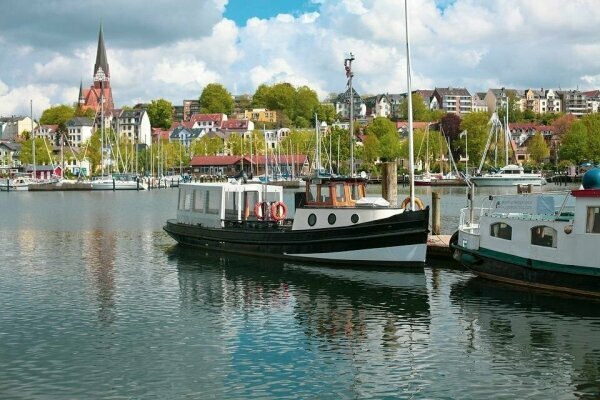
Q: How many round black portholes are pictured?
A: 3